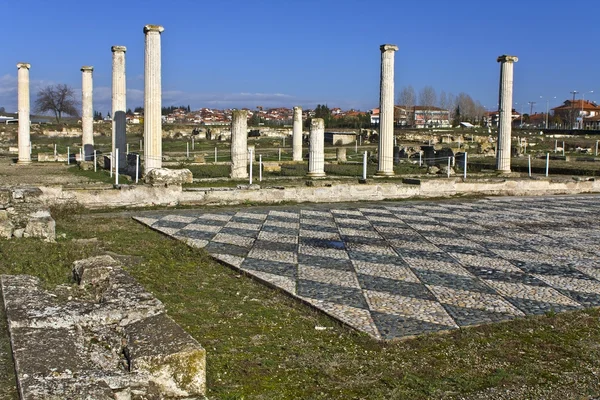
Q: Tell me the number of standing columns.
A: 9